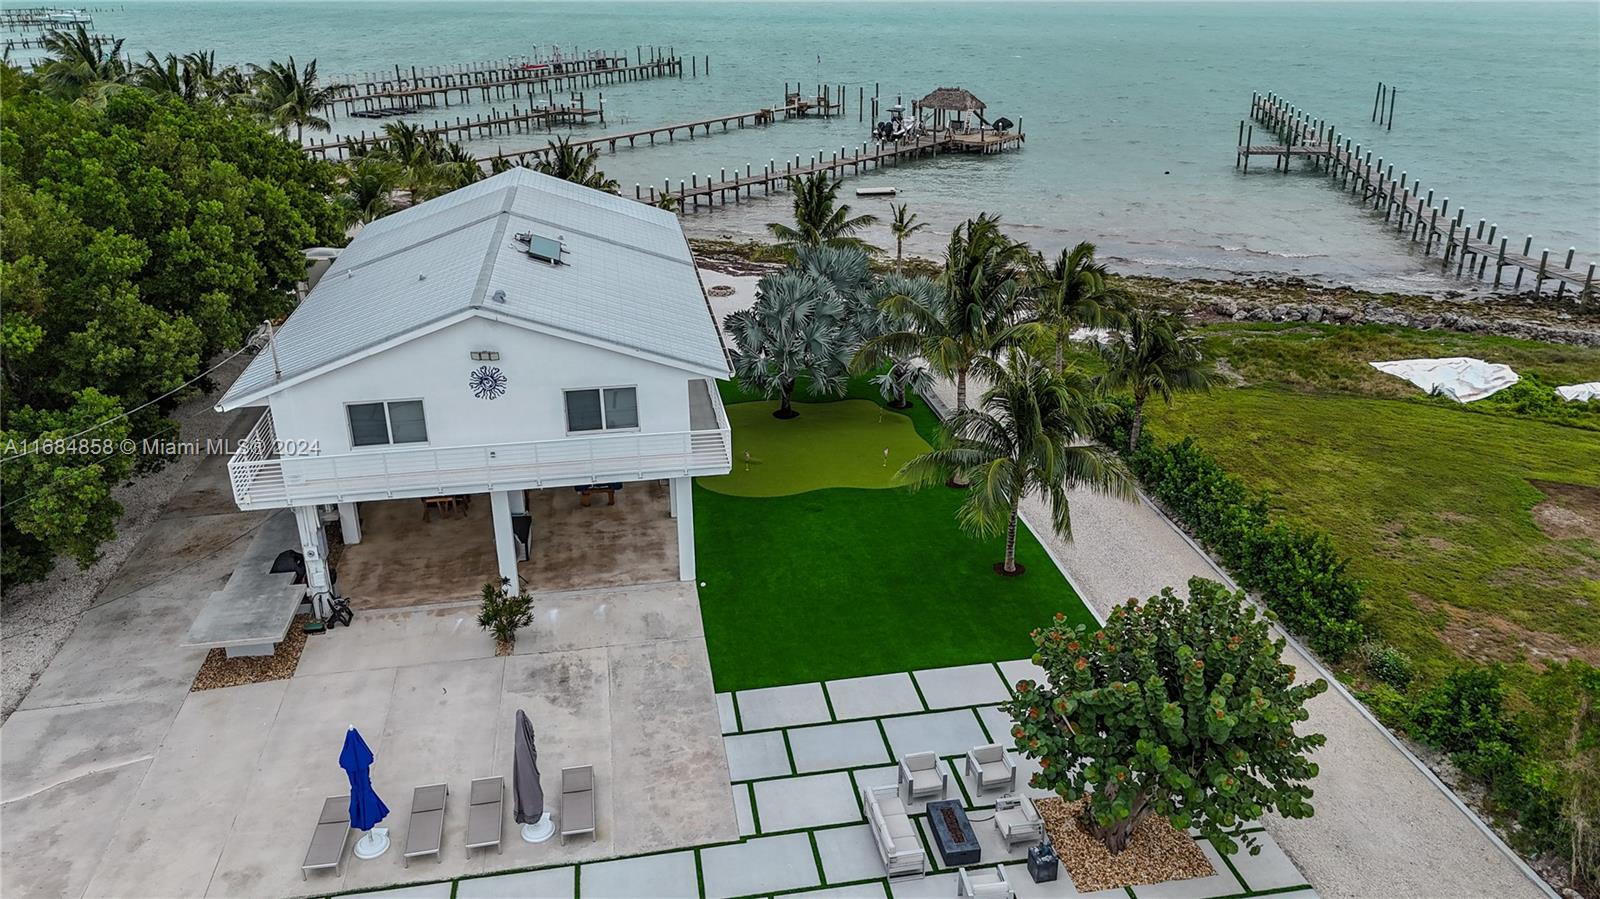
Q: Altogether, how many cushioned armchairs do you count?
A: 4